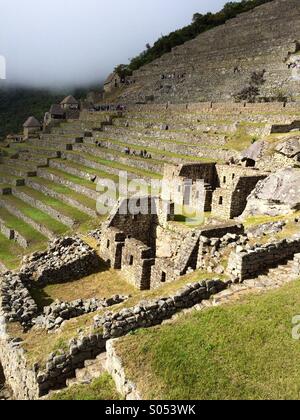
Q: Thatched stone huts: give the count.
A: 4